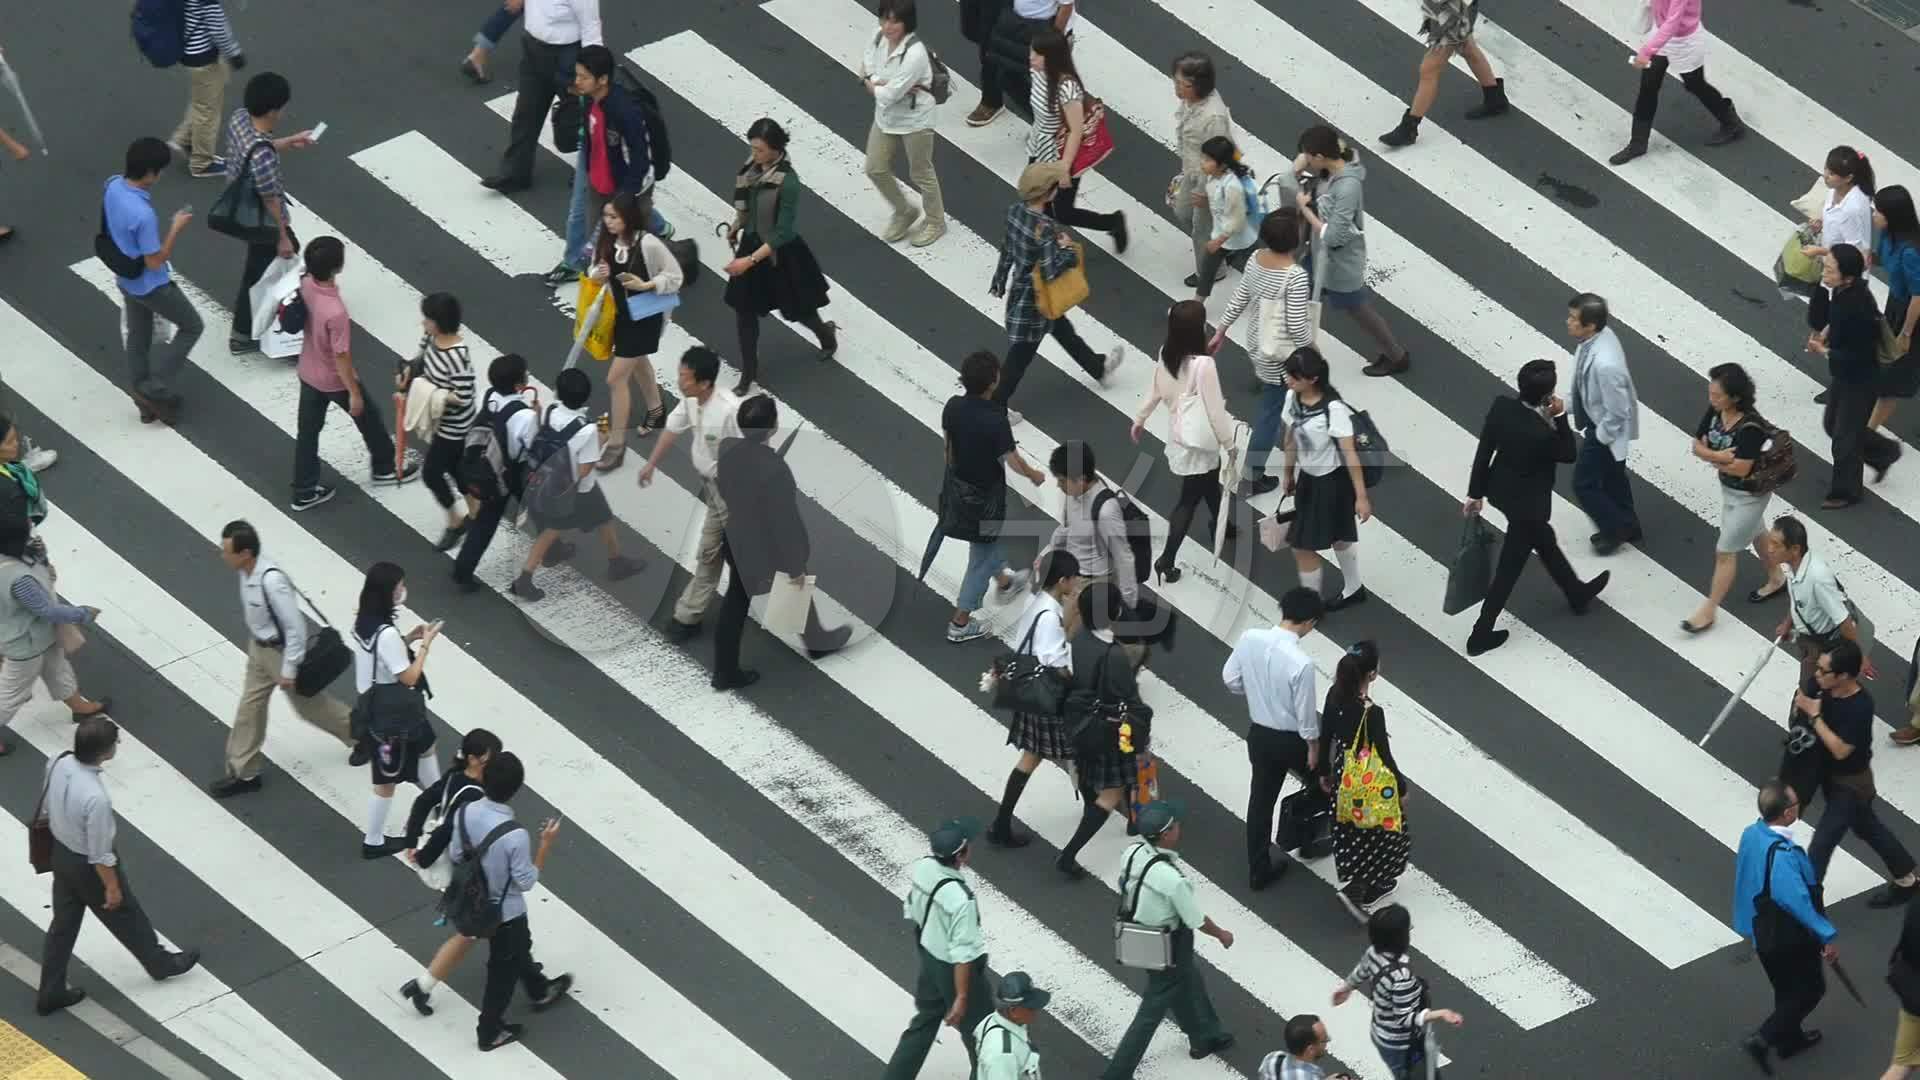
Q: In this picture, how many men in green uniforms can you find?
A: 3